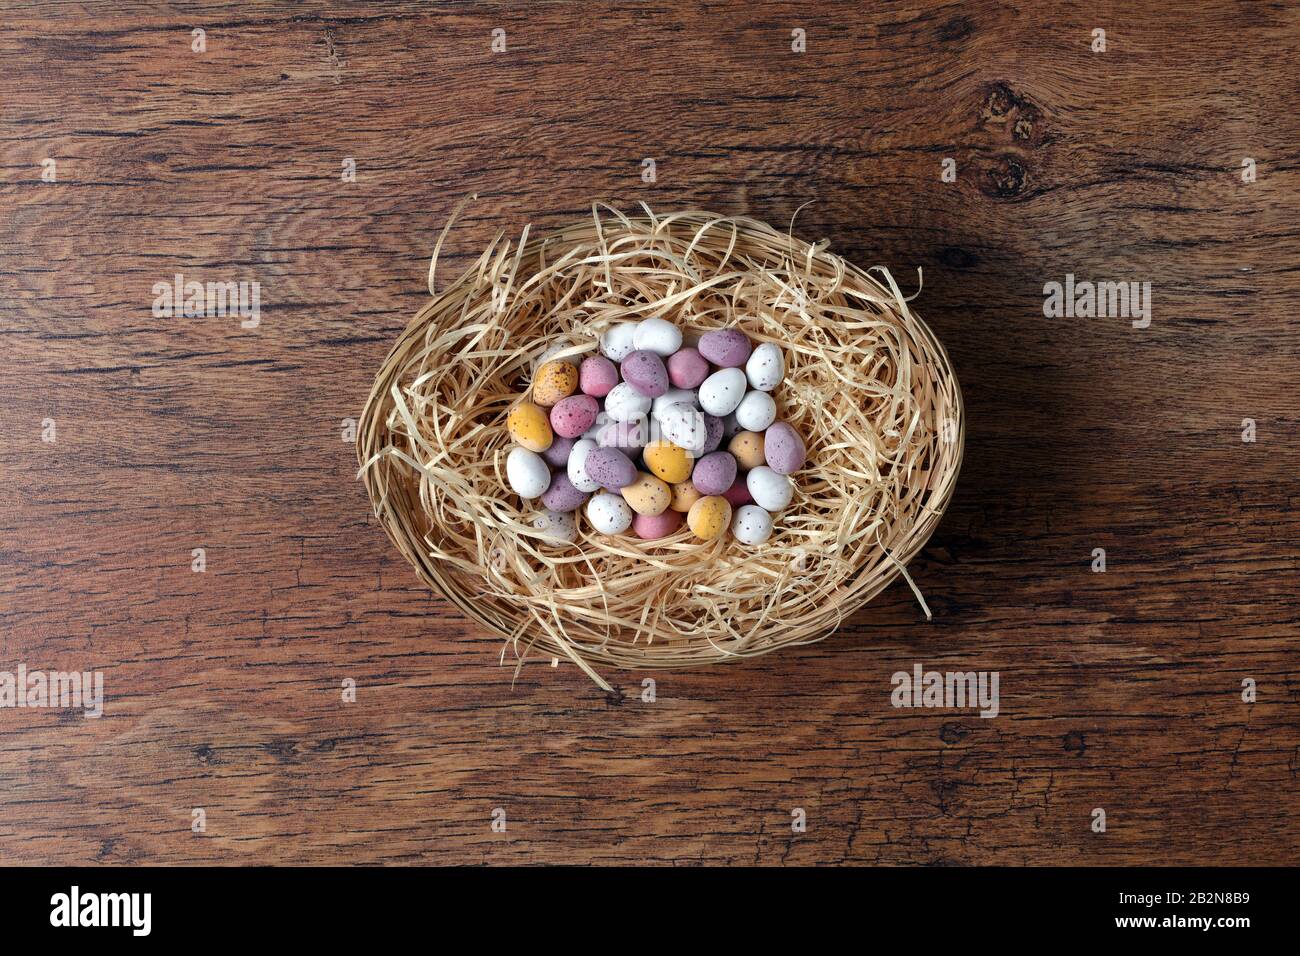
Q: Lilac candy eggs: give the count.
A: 9